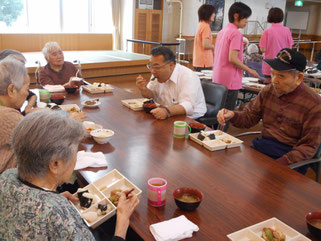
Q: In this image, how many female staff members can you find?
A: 3